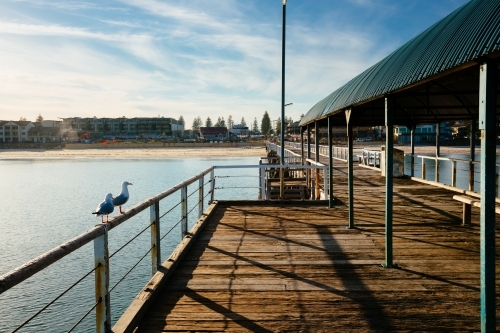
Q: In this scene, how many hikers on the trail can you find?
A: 0